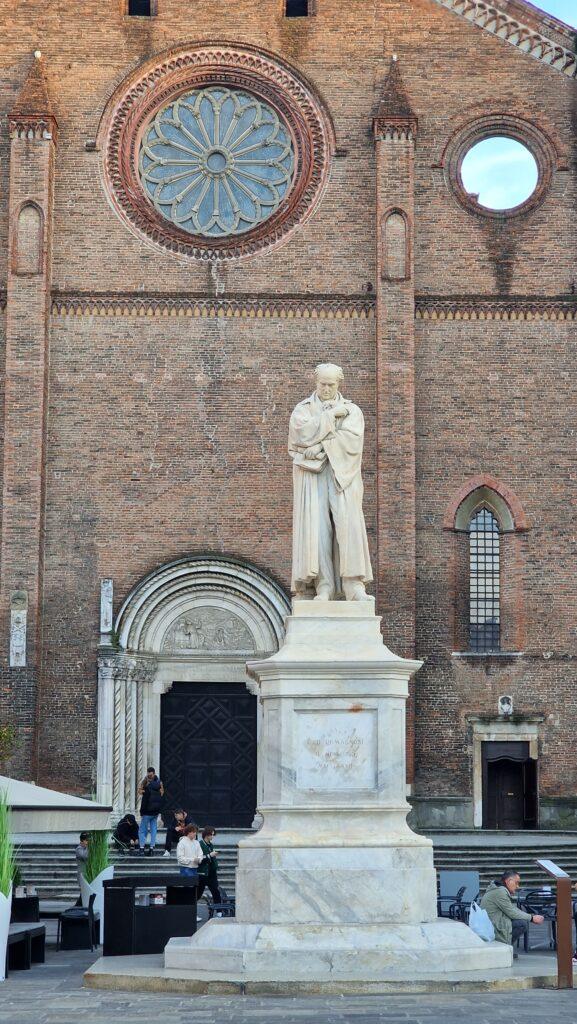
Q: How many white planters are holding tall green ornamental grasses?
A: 2